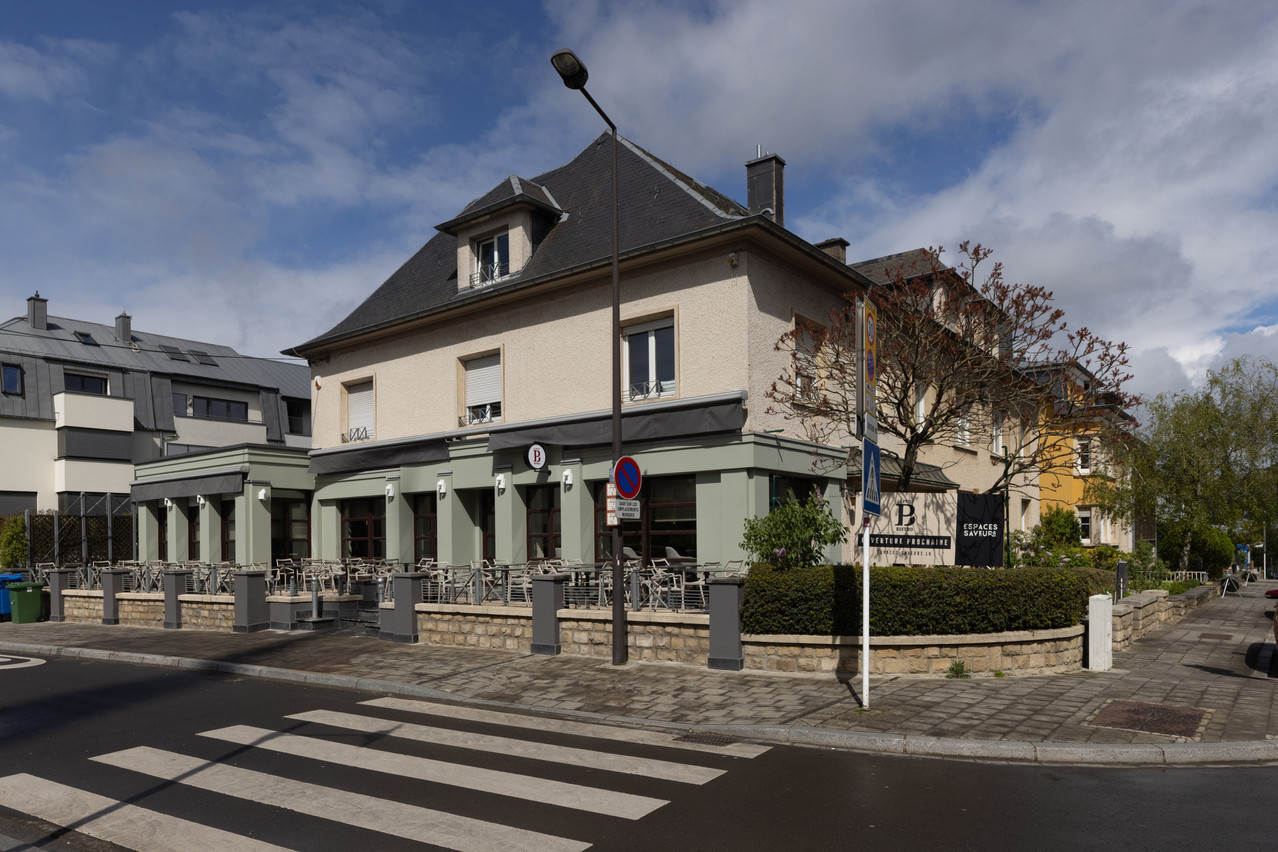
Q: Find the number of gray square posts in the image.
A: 7